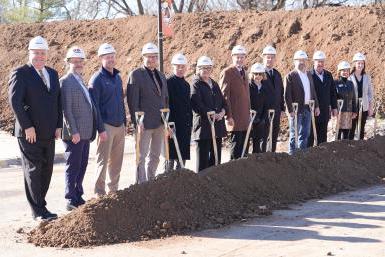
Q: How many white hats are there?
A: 13